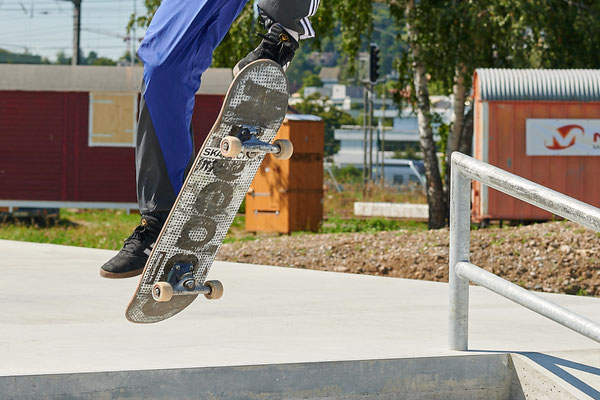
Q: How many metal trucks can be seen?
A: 2